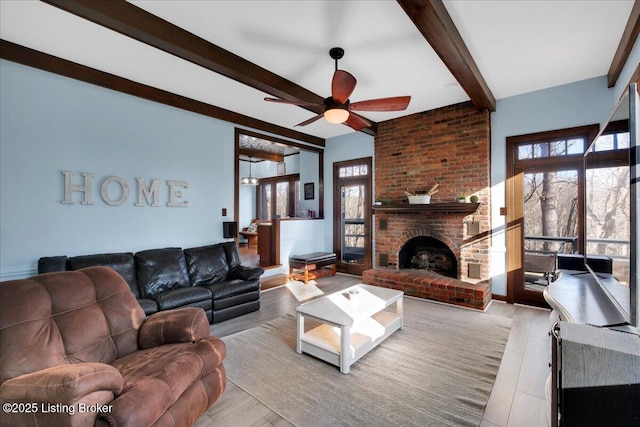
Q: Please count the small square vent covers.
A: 4